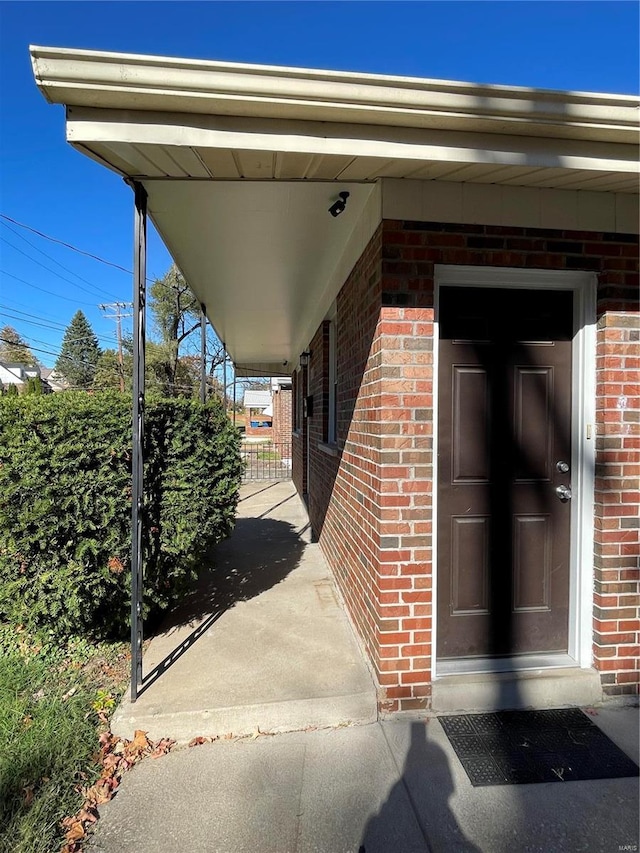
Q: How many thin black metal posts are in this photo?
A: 4